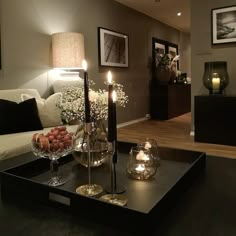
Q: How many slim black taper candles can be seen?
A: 3